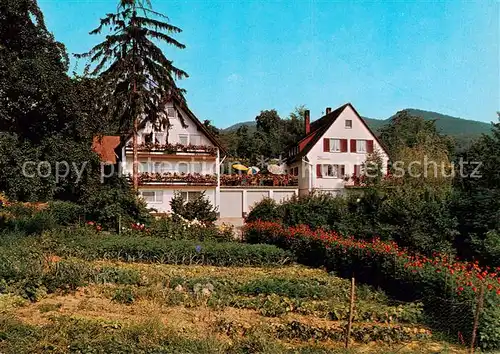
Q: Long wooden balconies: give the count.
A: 2